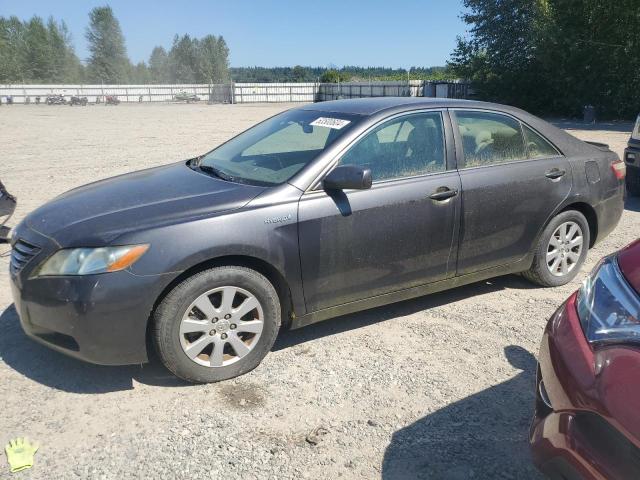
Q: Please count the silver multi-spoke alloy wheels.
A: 2